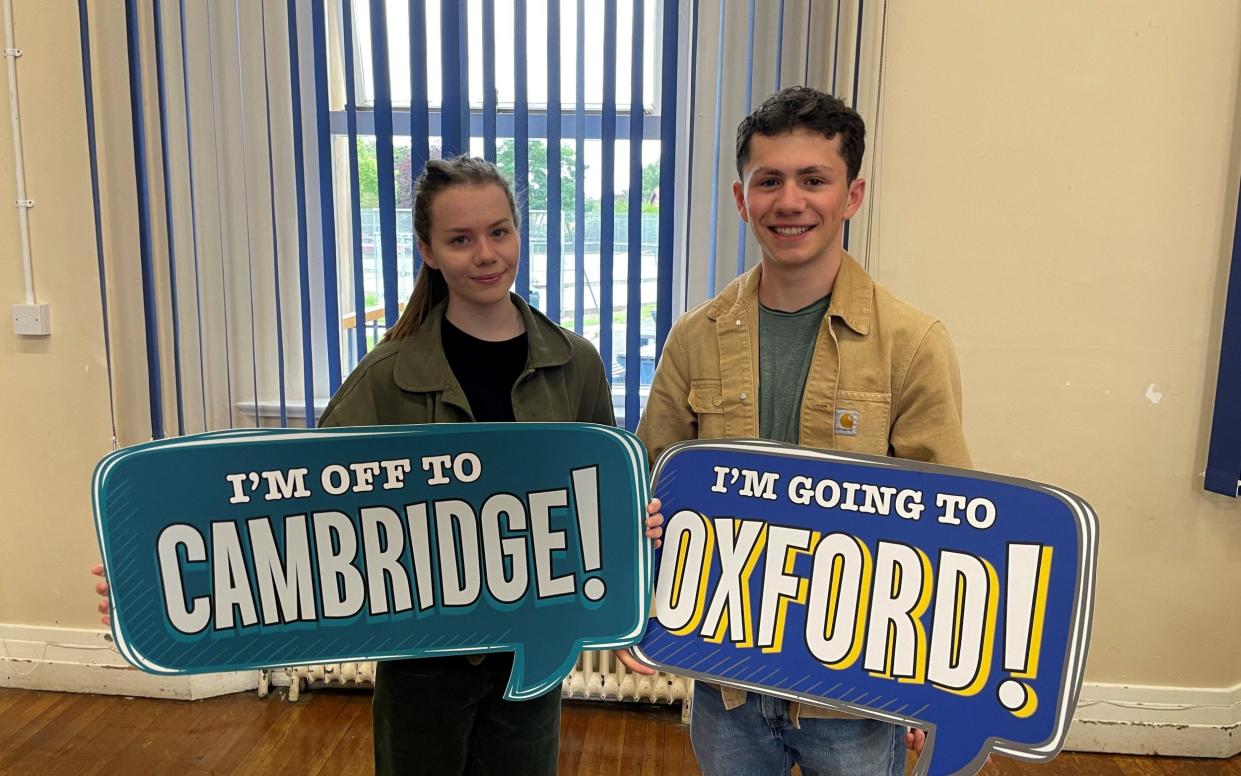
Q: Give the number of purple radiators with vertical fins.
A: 0